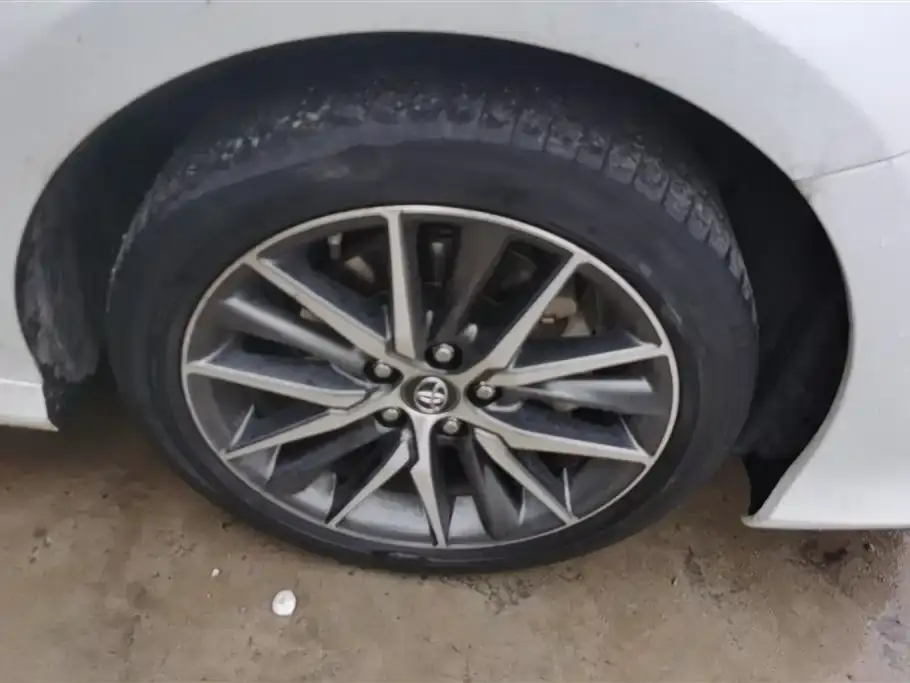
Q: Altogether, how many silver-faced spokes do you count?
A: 10